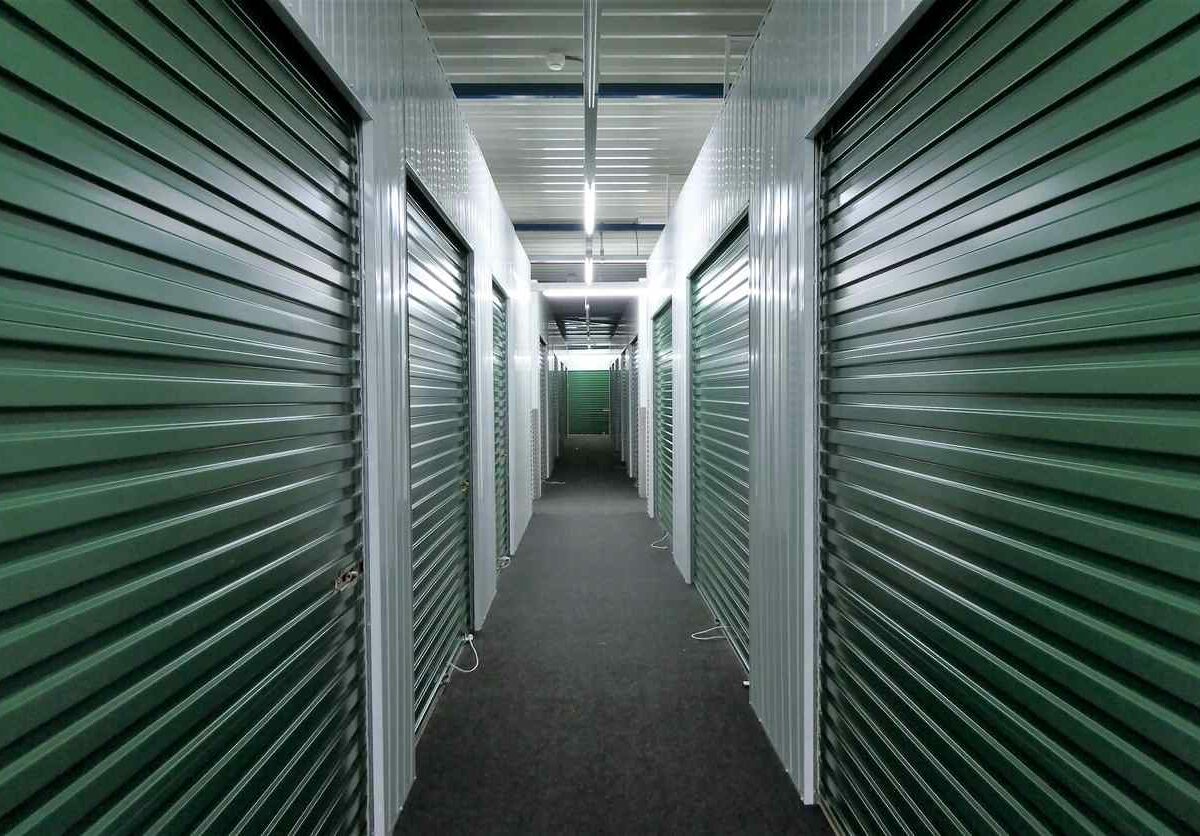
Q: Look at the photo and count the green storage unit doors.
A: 7